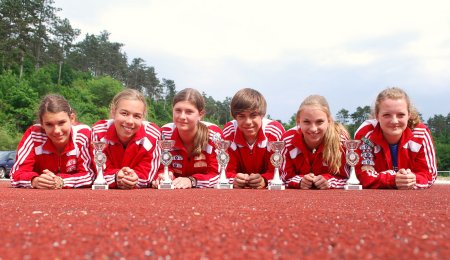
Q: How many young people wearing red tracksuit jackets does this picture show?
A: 6